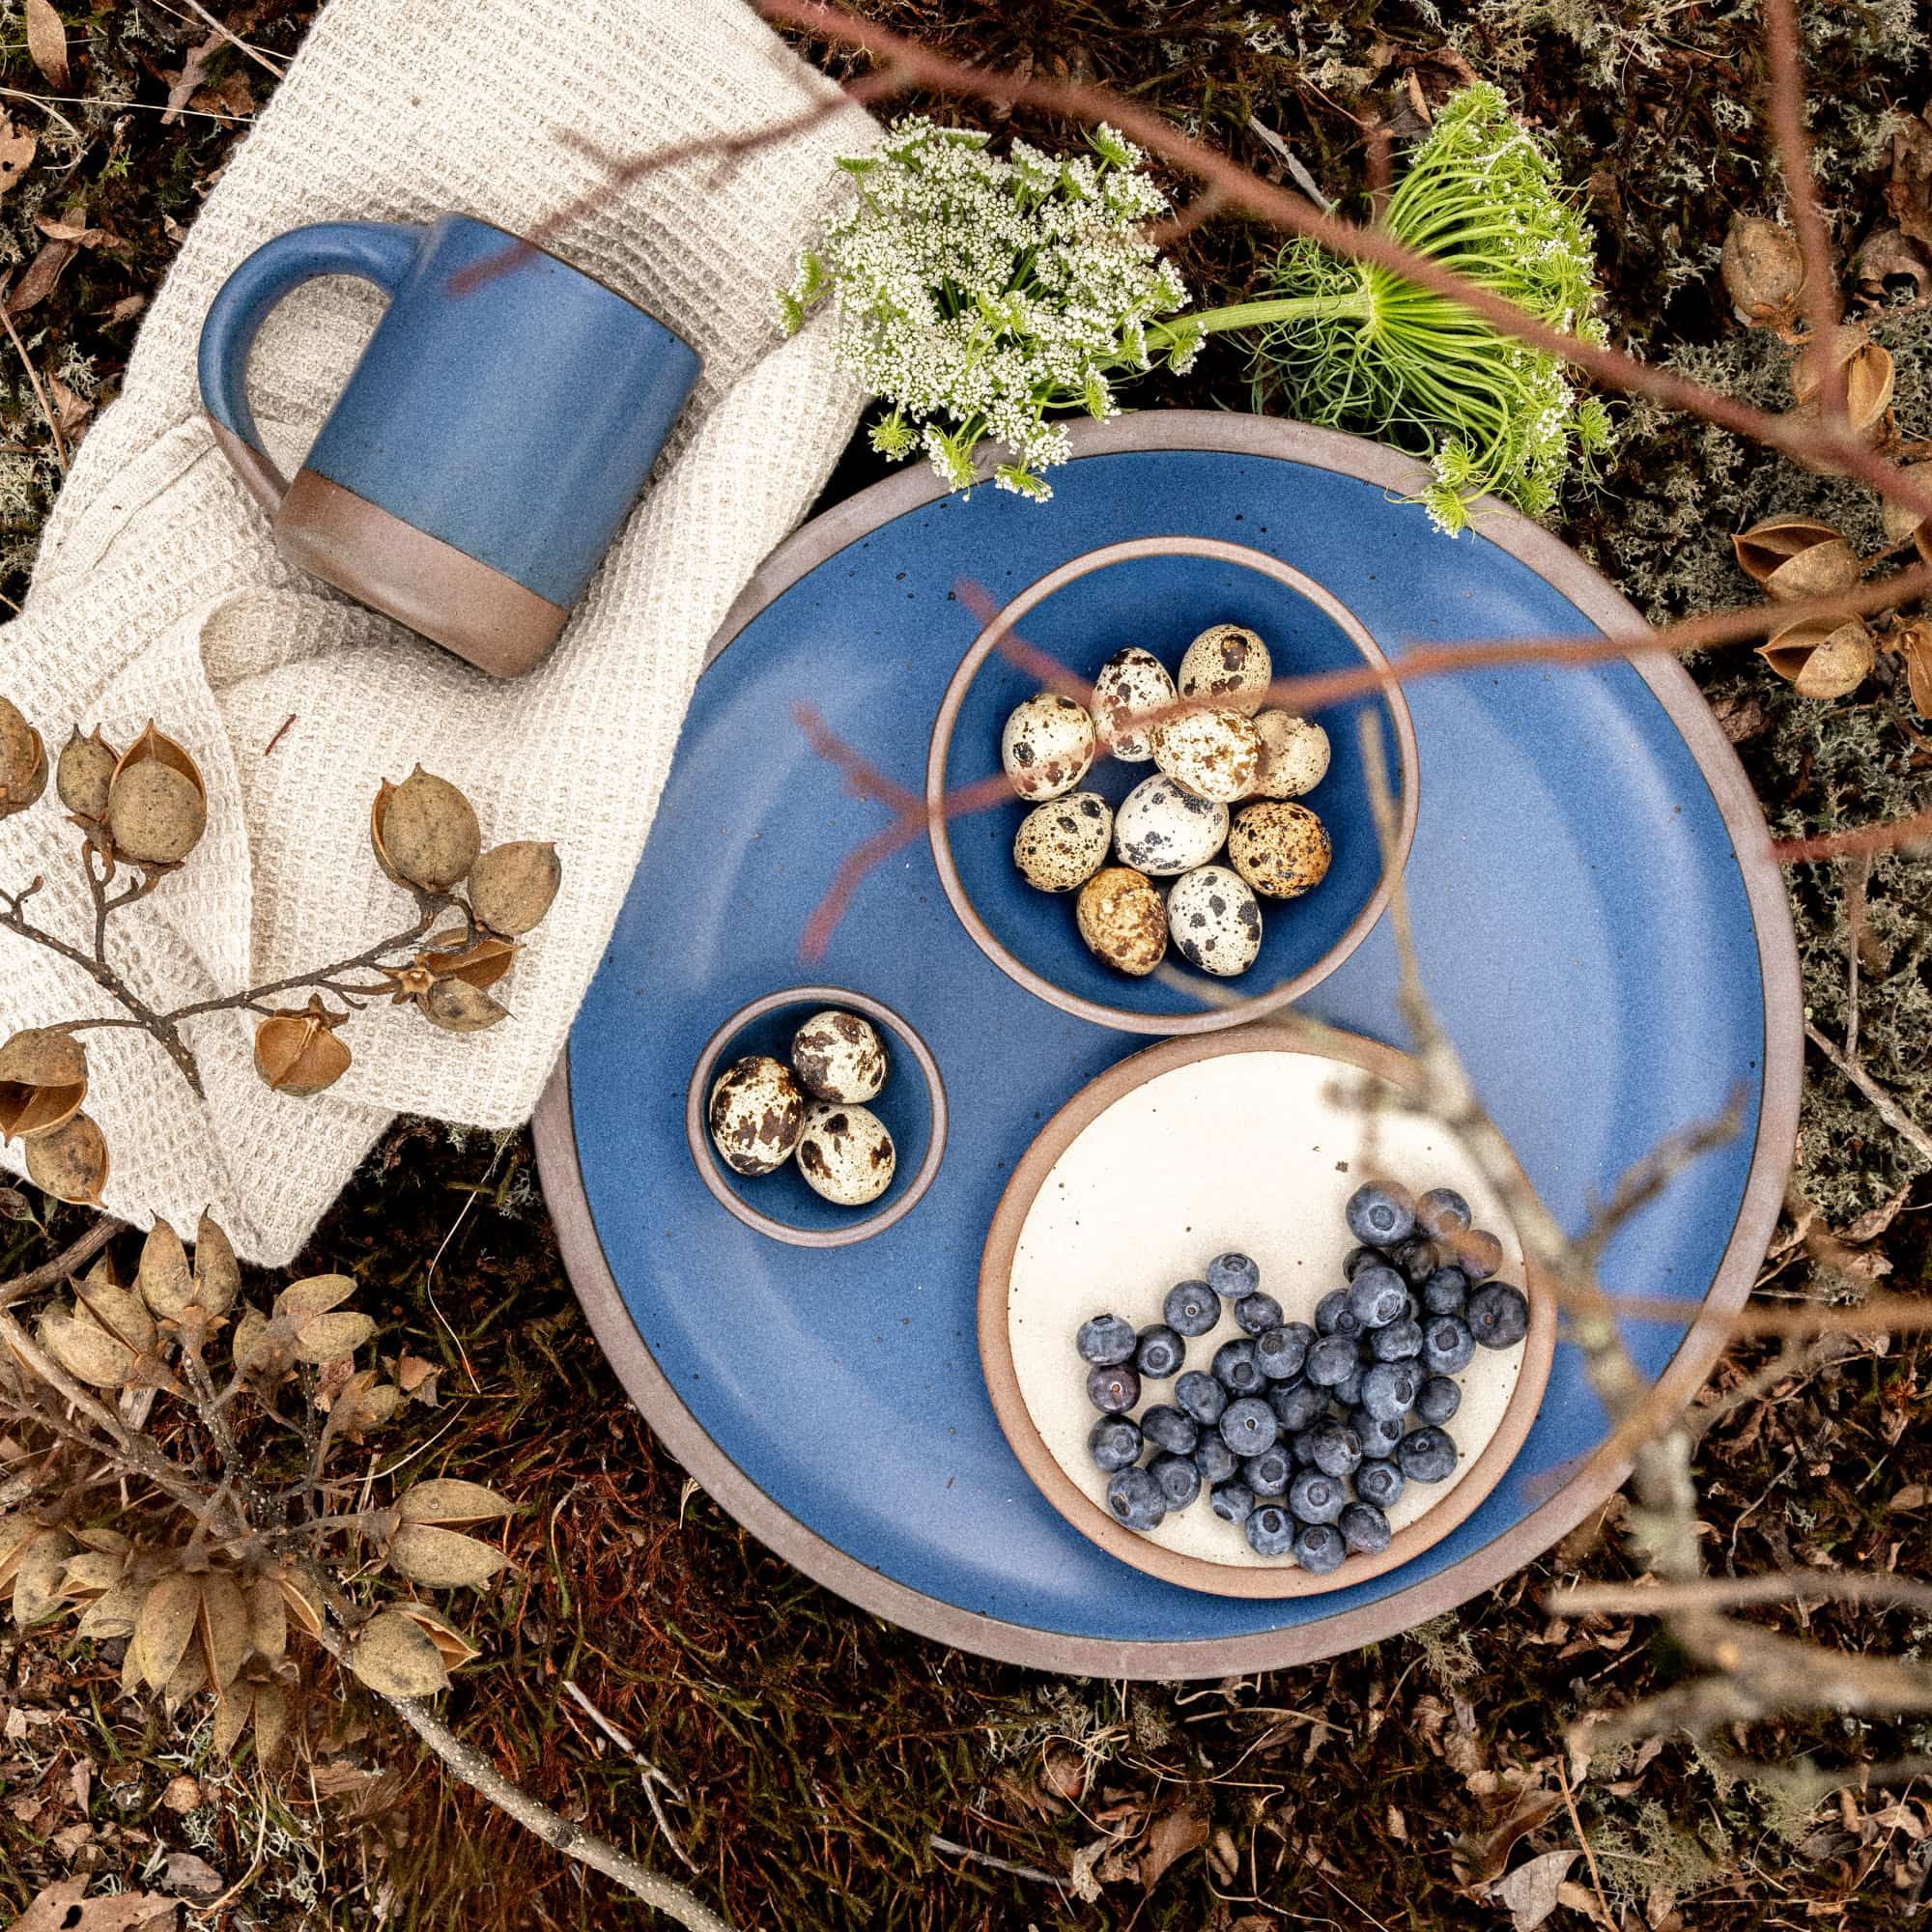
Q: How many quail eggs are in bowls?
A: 13